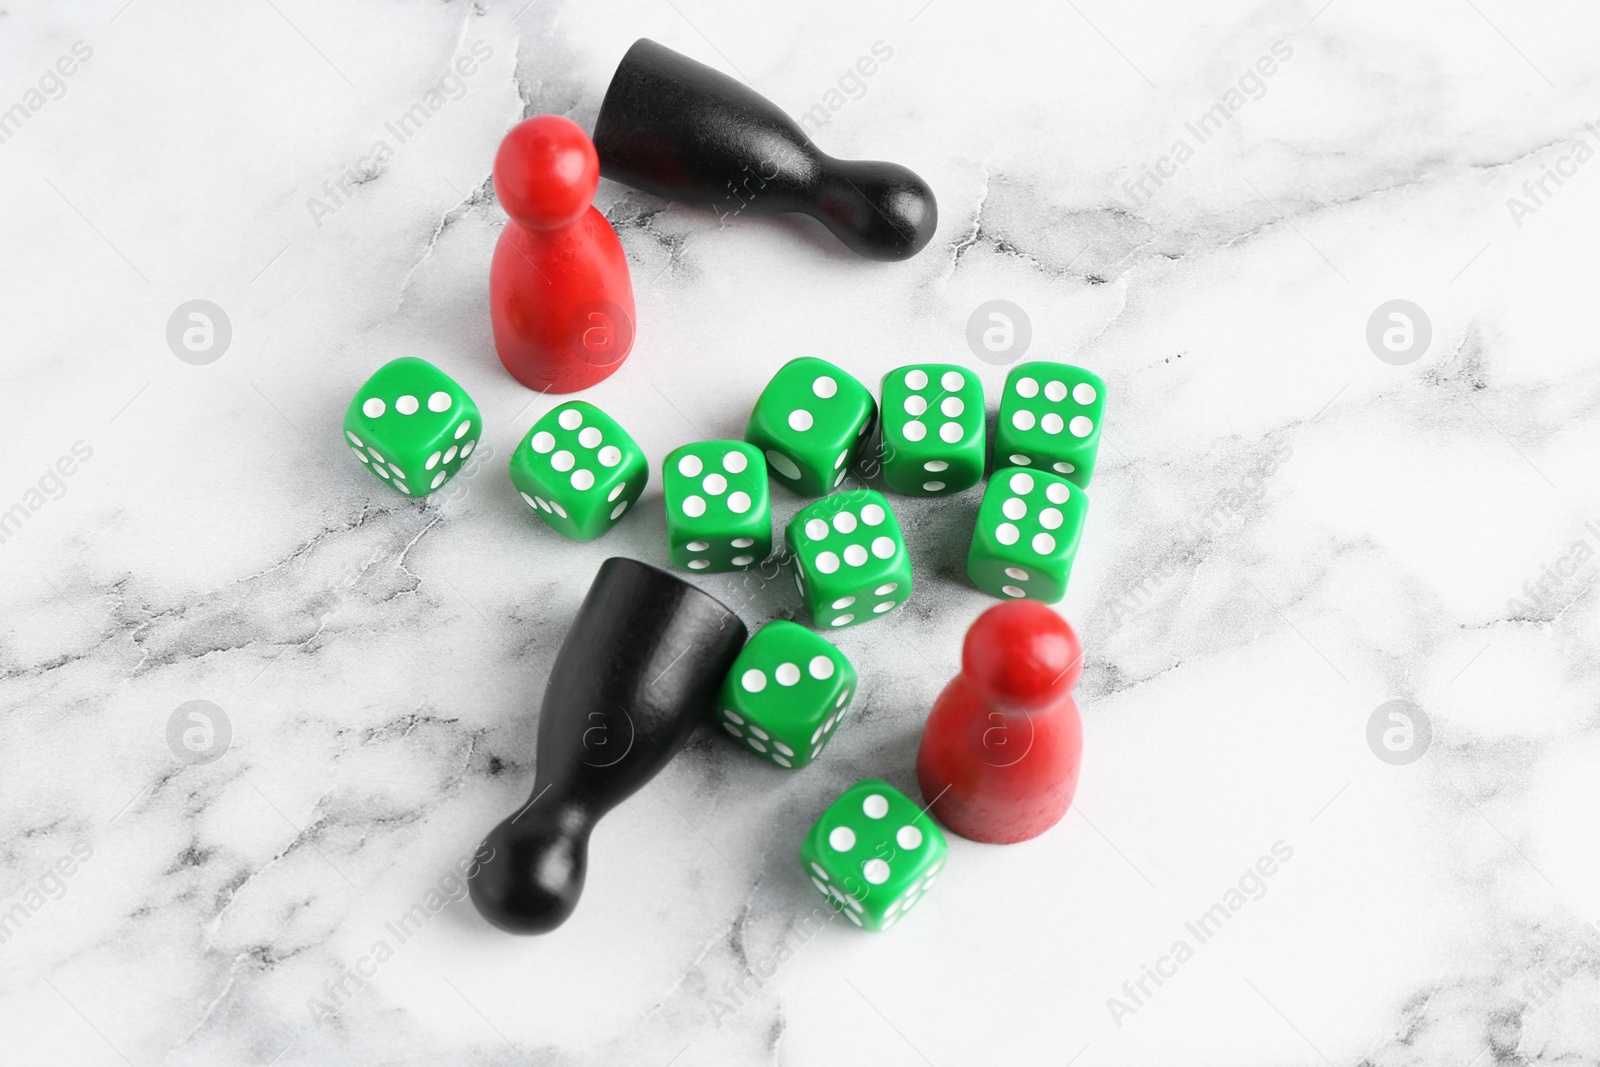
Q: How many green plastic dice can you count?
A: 10